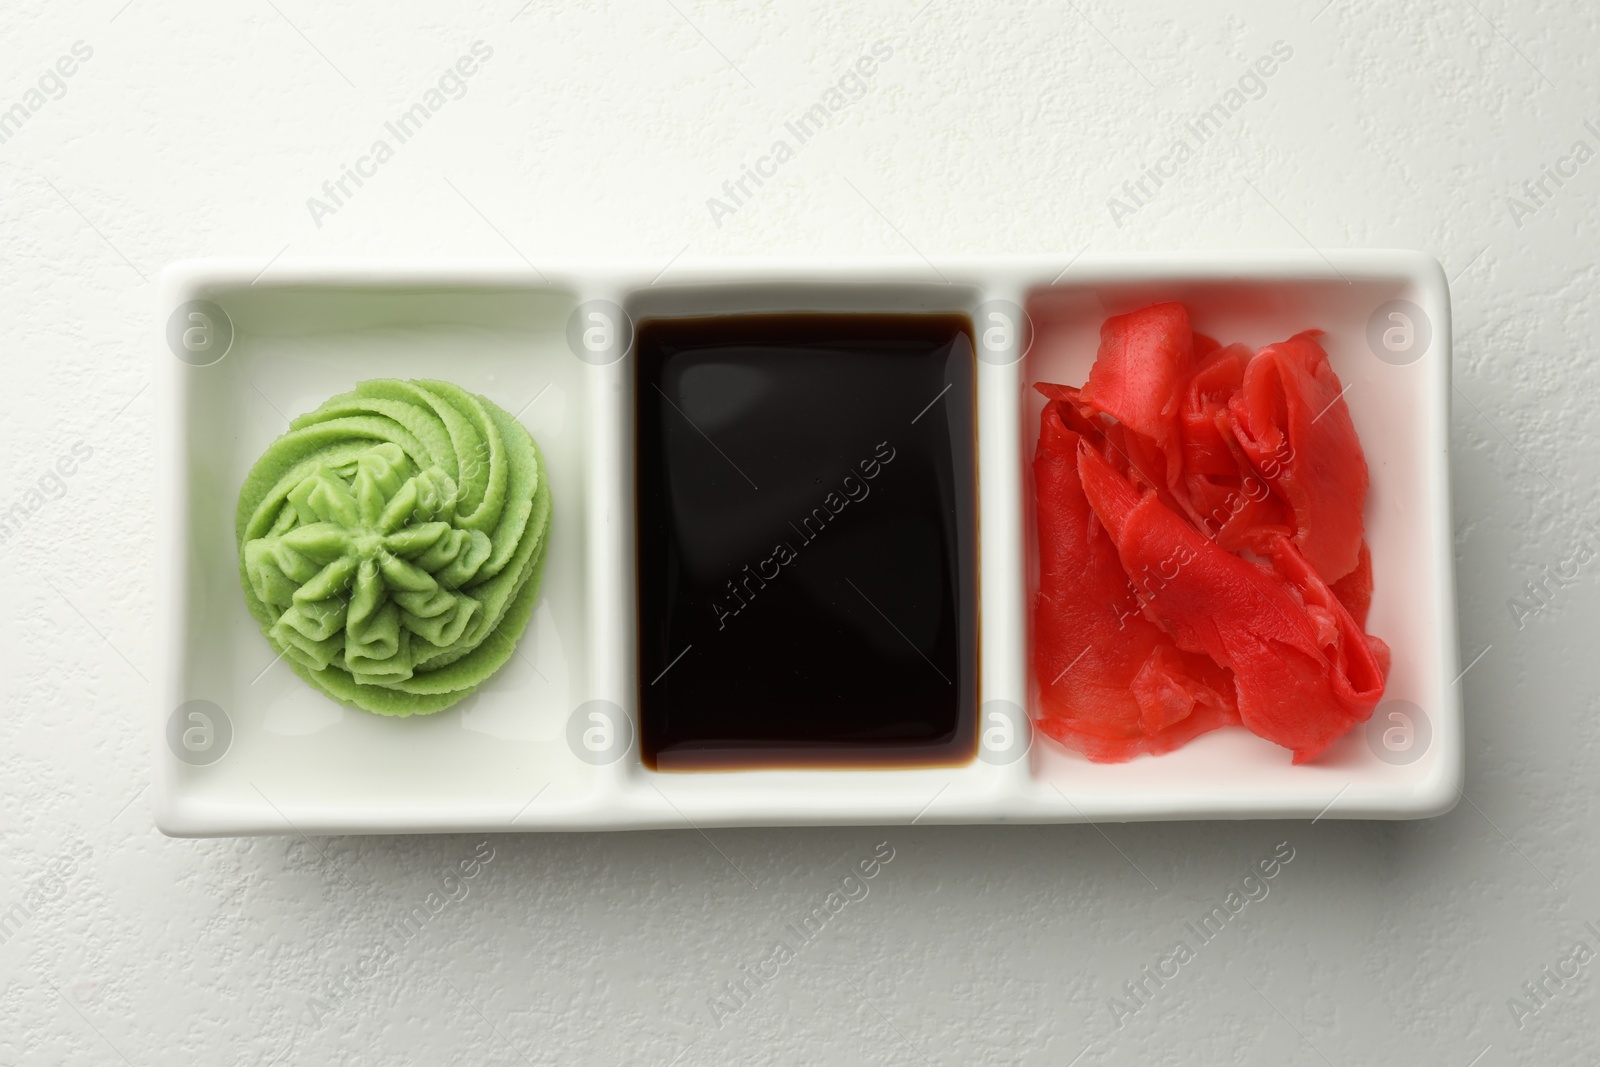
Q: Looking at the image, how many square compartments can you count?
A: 3